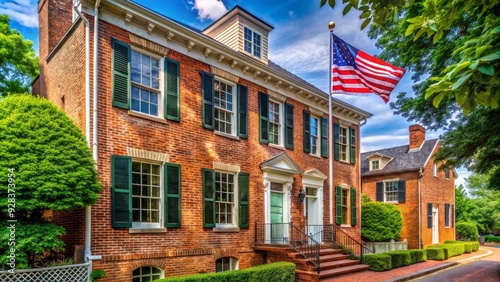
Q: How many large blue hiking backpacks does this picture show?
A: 0